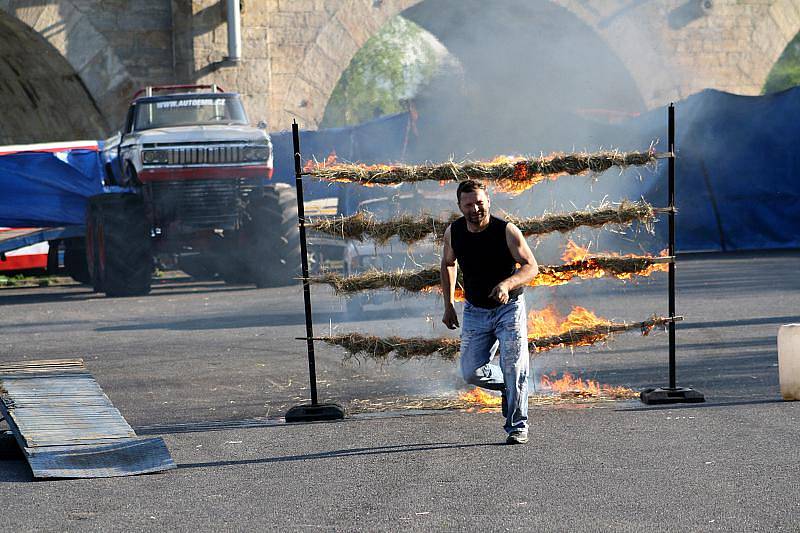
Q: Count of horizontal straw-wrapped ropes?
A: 4